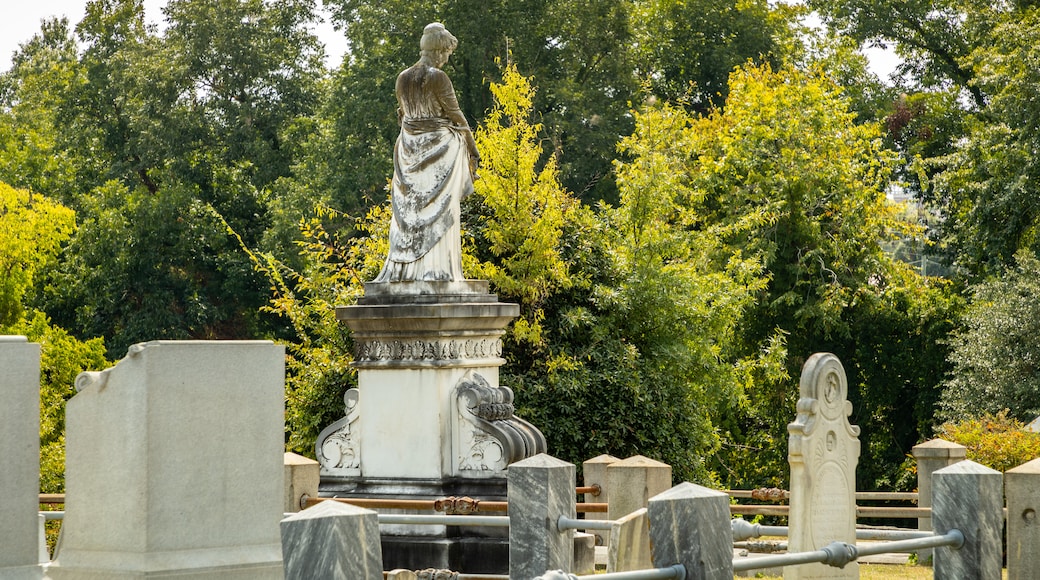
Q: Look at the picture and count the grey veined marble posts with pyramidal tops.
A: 4